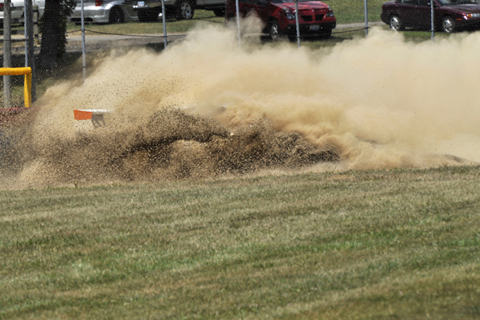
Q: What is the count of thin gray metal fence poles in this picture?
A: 7